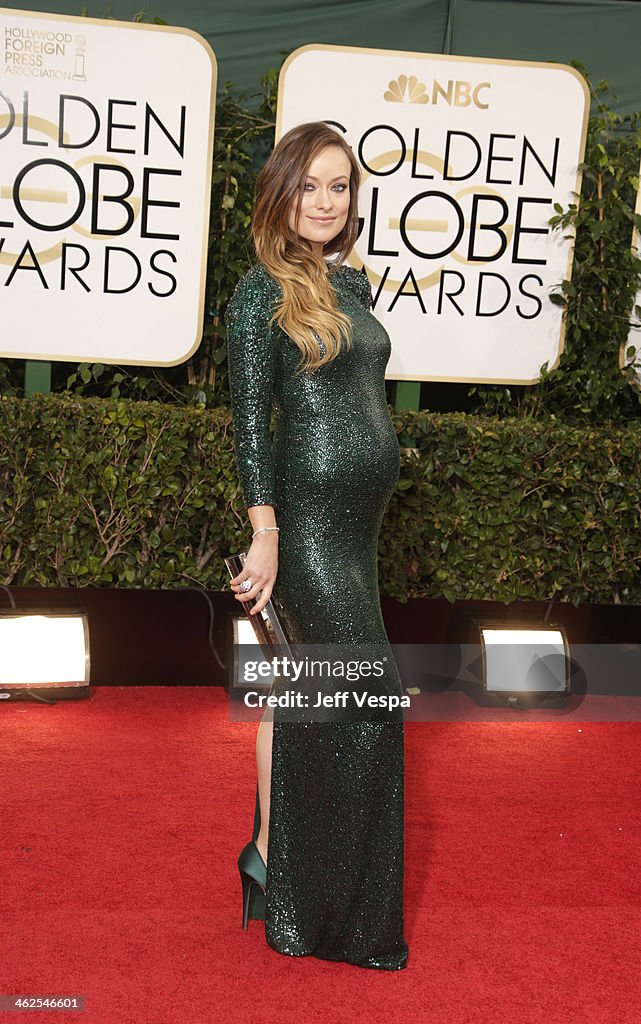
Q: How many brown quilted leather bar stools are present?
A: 0